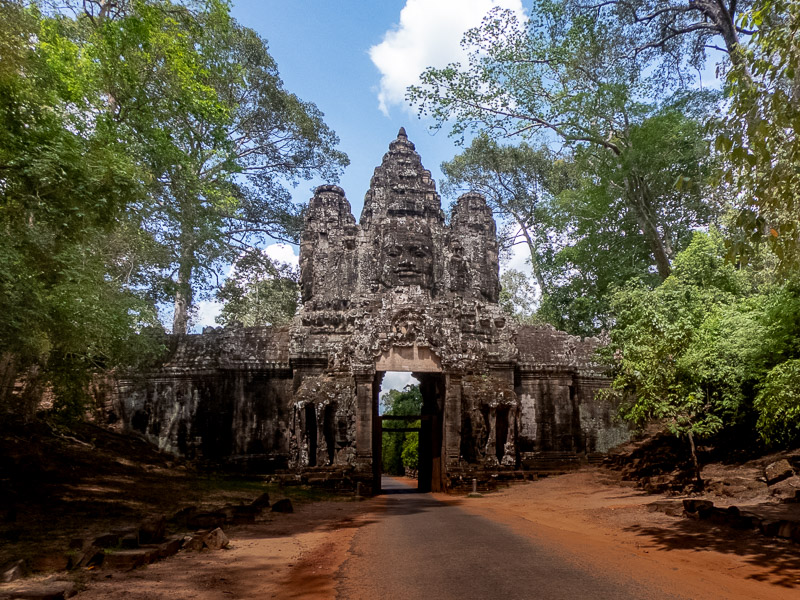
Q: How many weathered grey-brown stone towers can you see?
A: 3